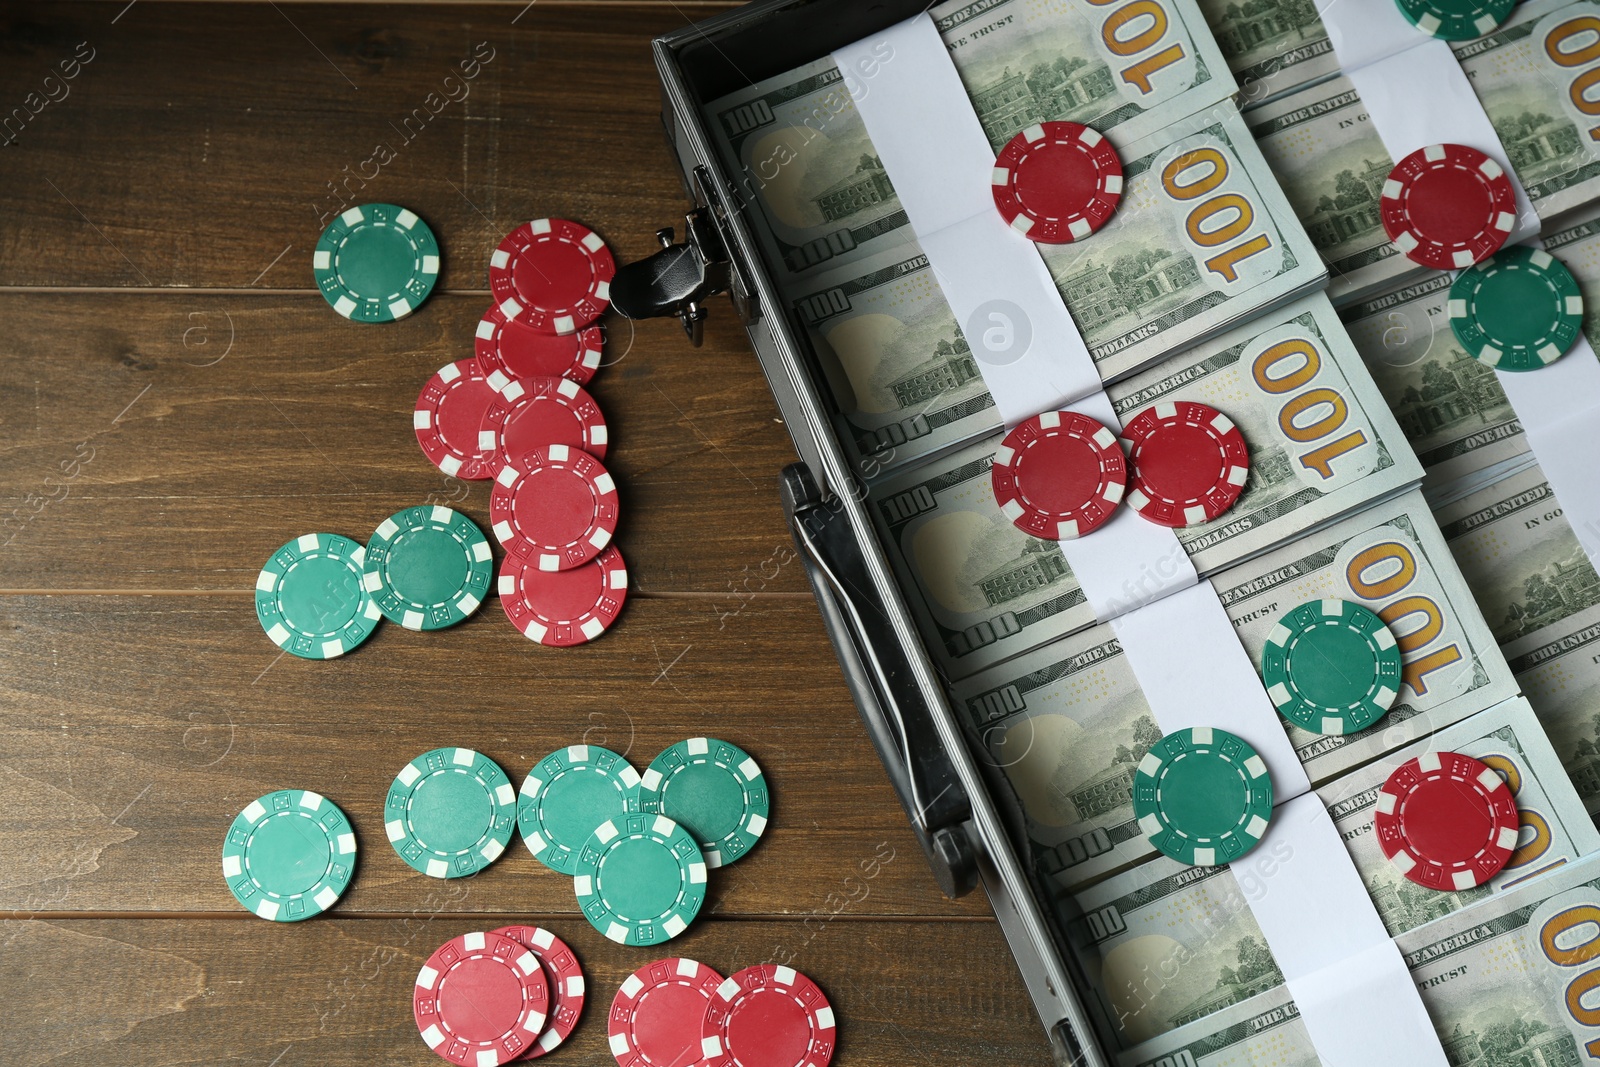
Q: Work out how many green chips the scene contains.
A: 12